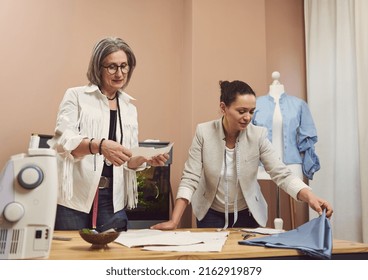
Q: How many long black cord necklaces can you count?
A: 1